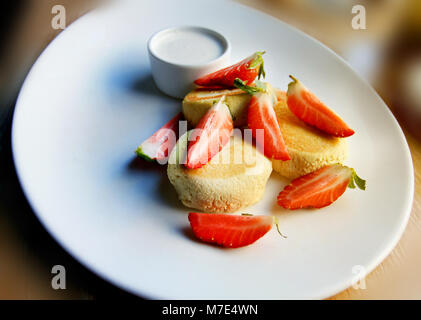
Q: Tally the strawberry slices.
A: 7